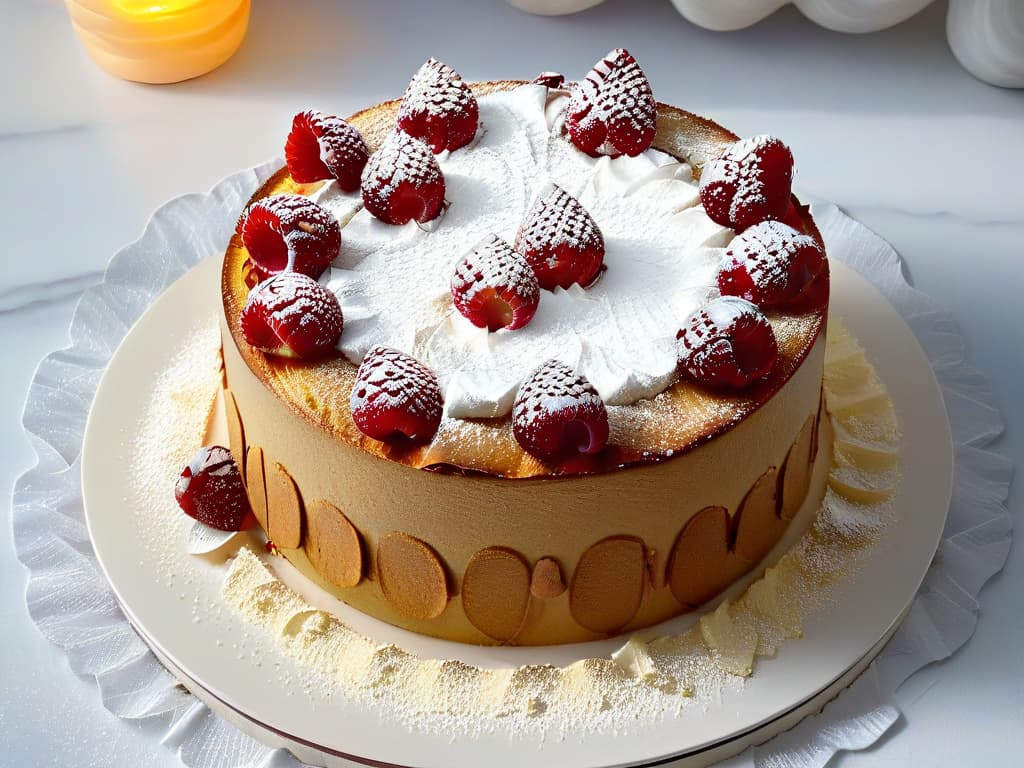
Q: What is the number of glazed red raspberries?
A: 14